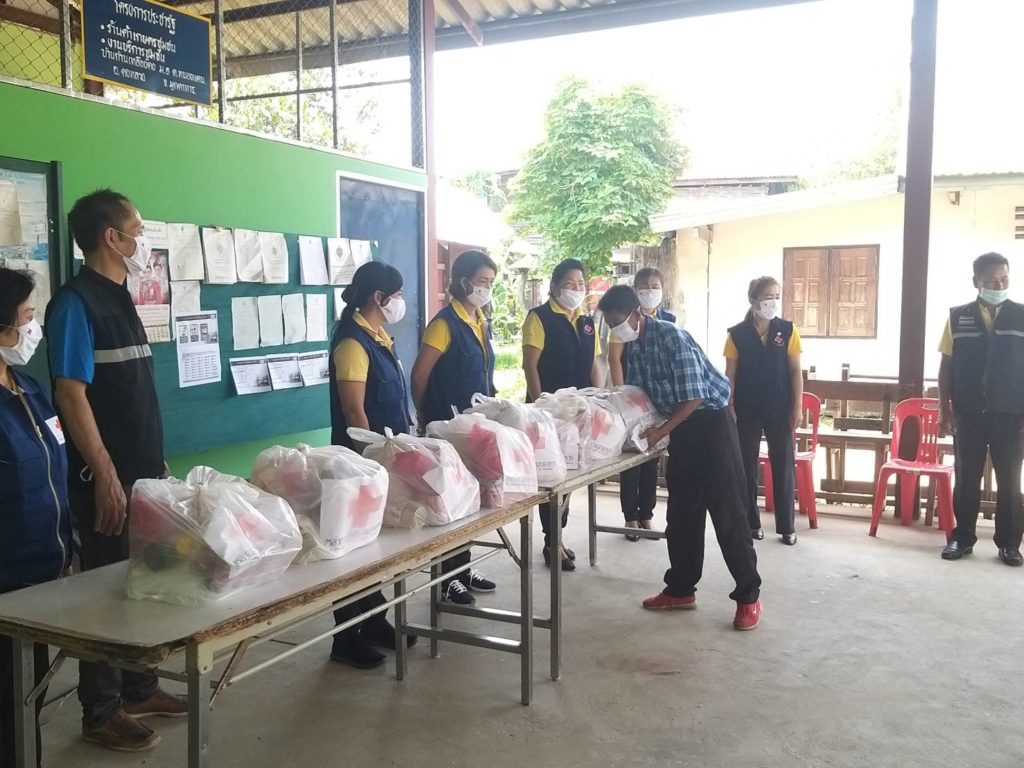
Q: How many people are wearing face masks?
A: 9